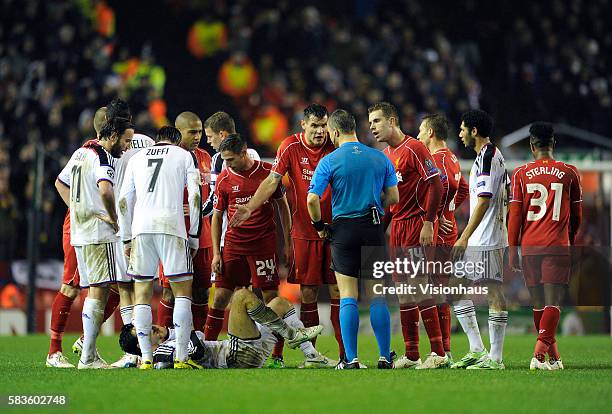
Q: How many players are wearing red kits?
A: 7